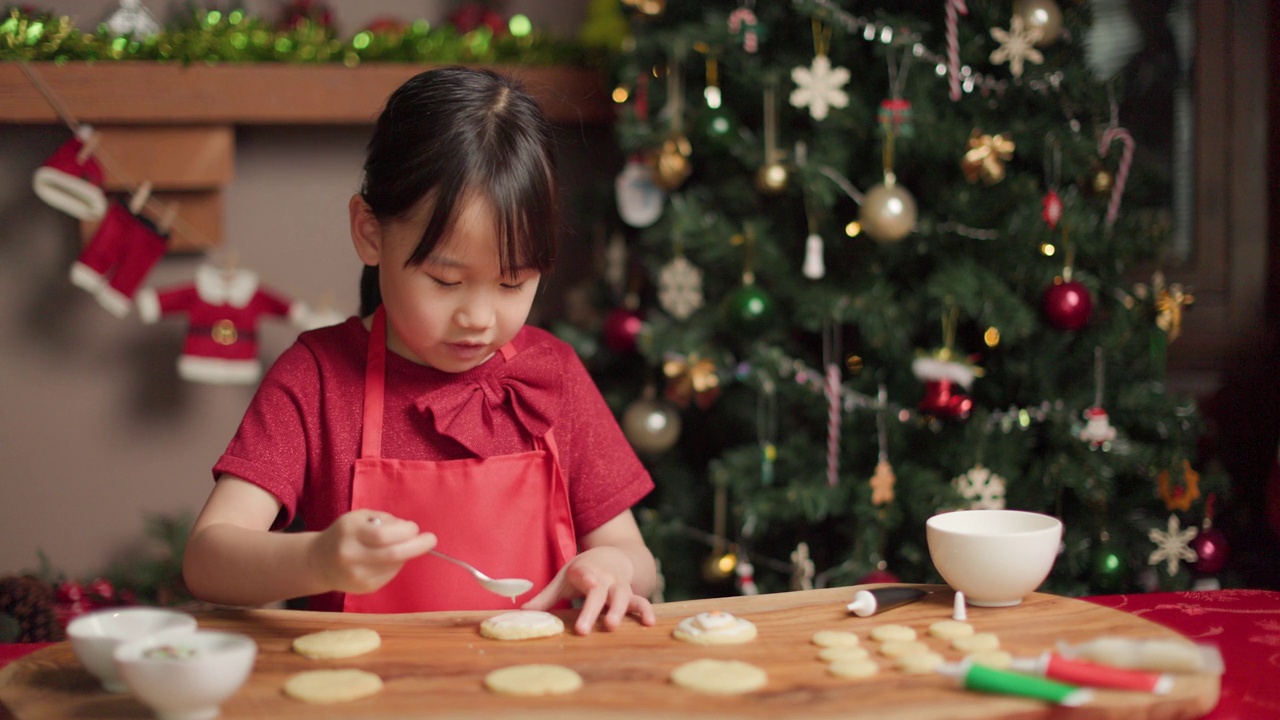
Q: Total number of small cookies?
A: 9